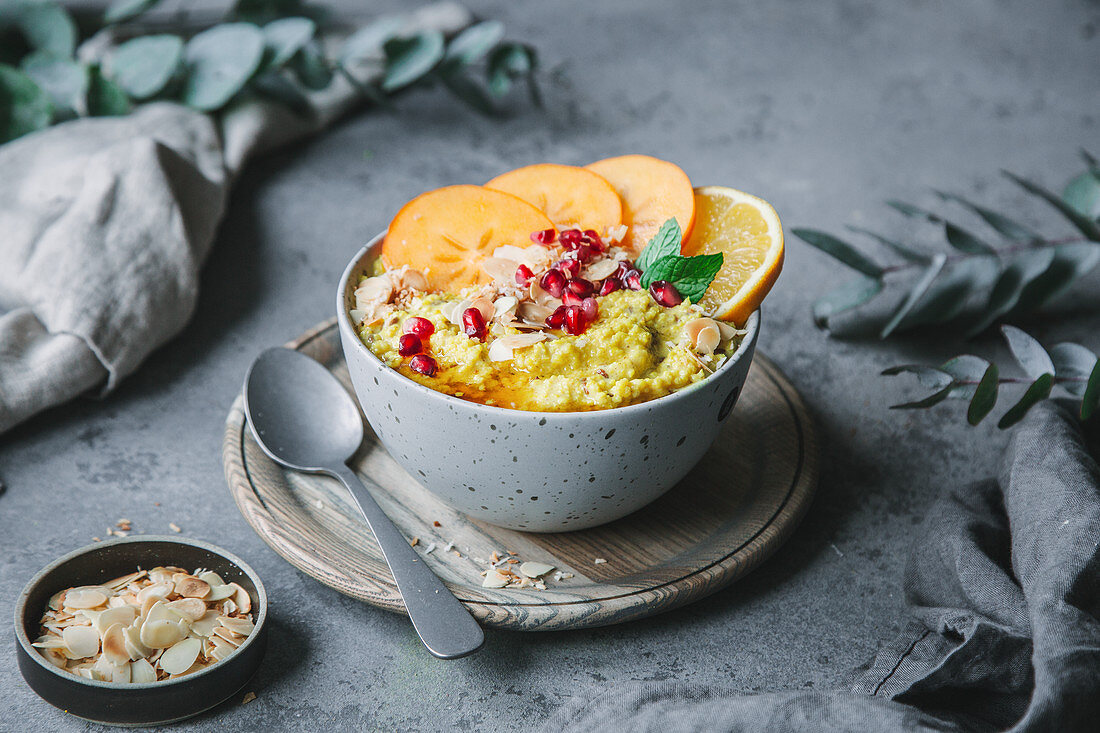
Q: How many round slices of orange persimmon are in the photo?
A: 3